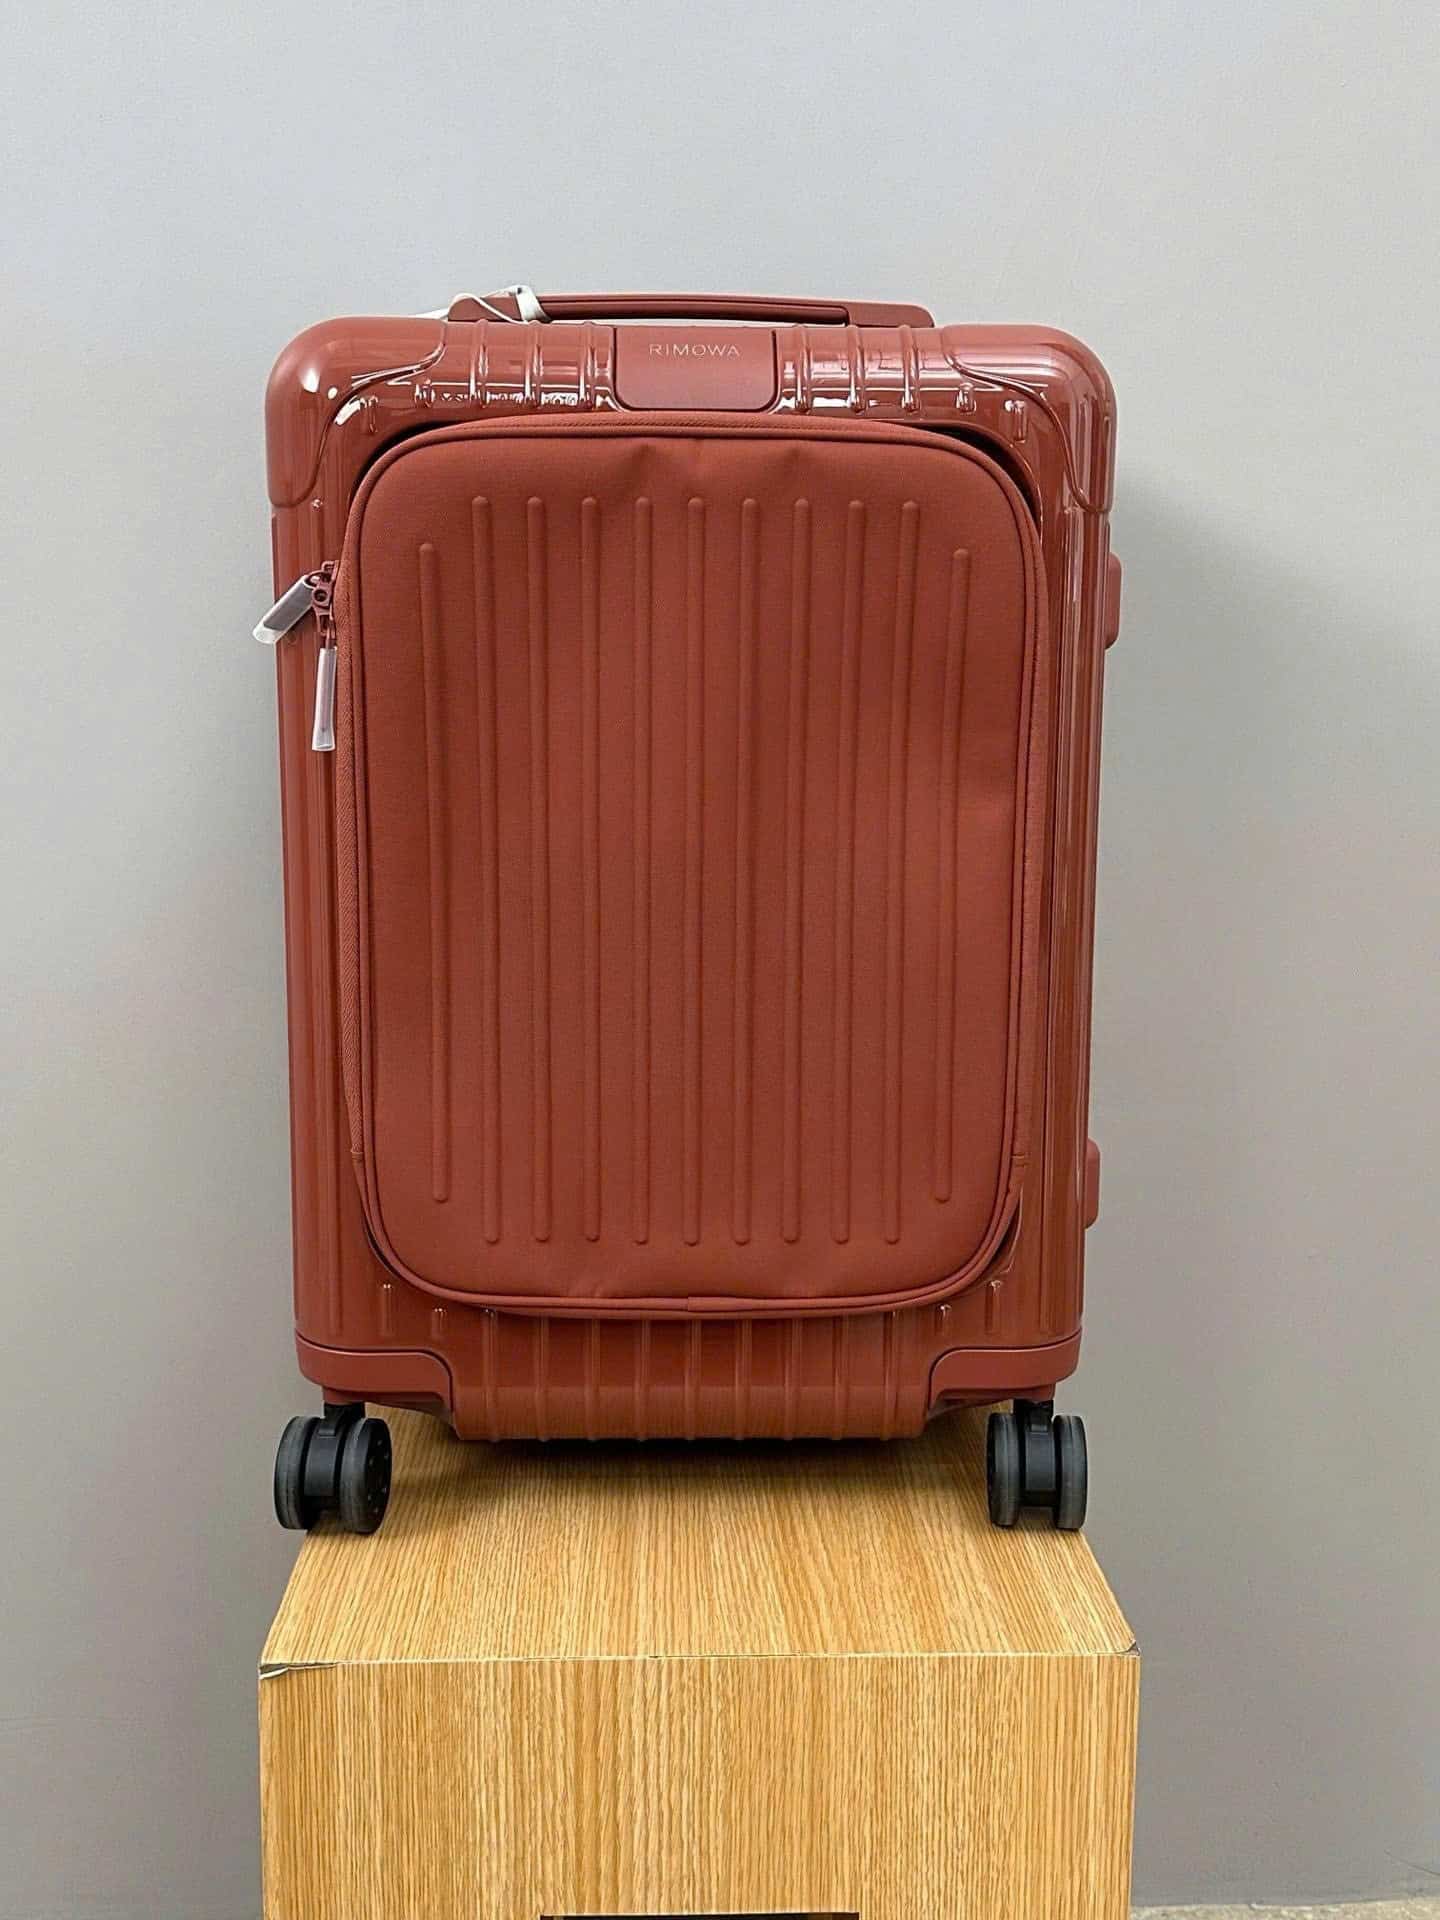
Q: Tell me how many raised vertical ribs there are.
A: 11